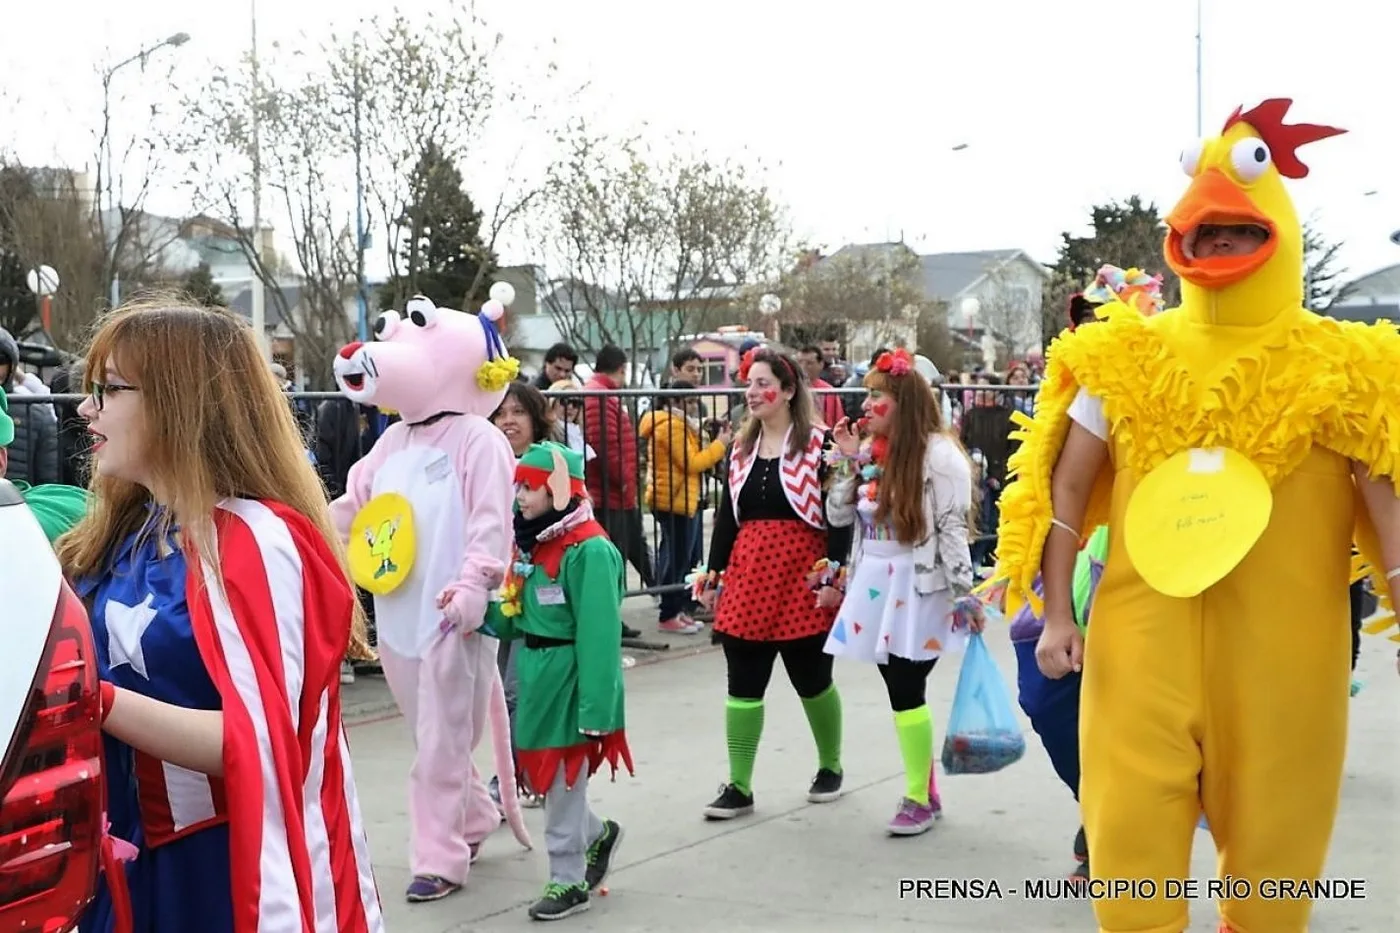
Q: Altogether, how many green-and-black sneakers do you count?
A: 2